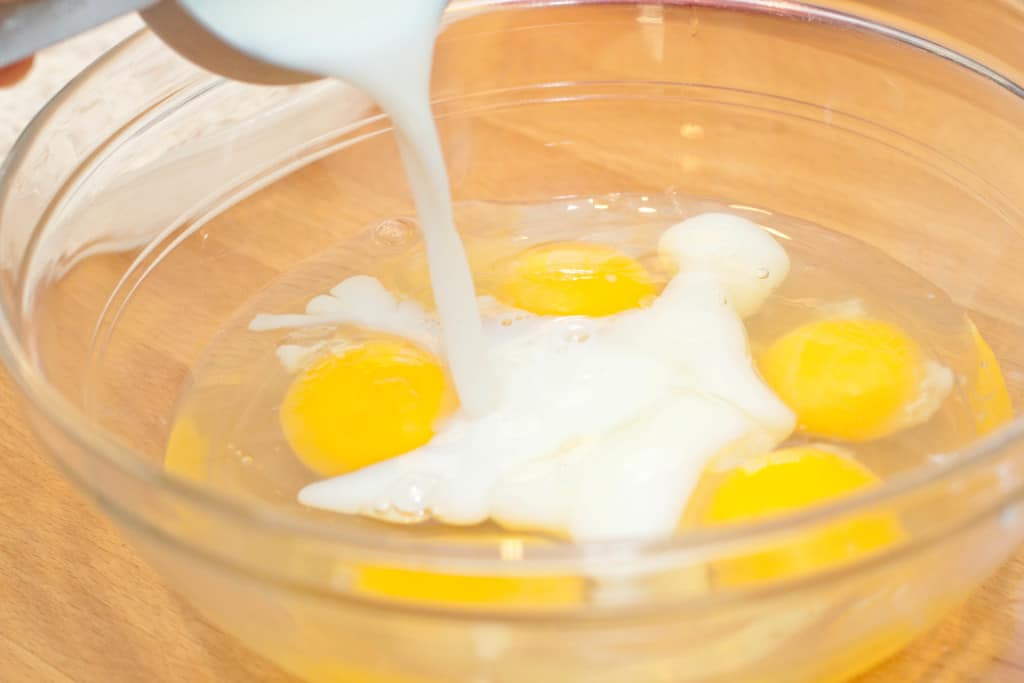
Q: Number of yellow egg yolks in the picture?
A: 5